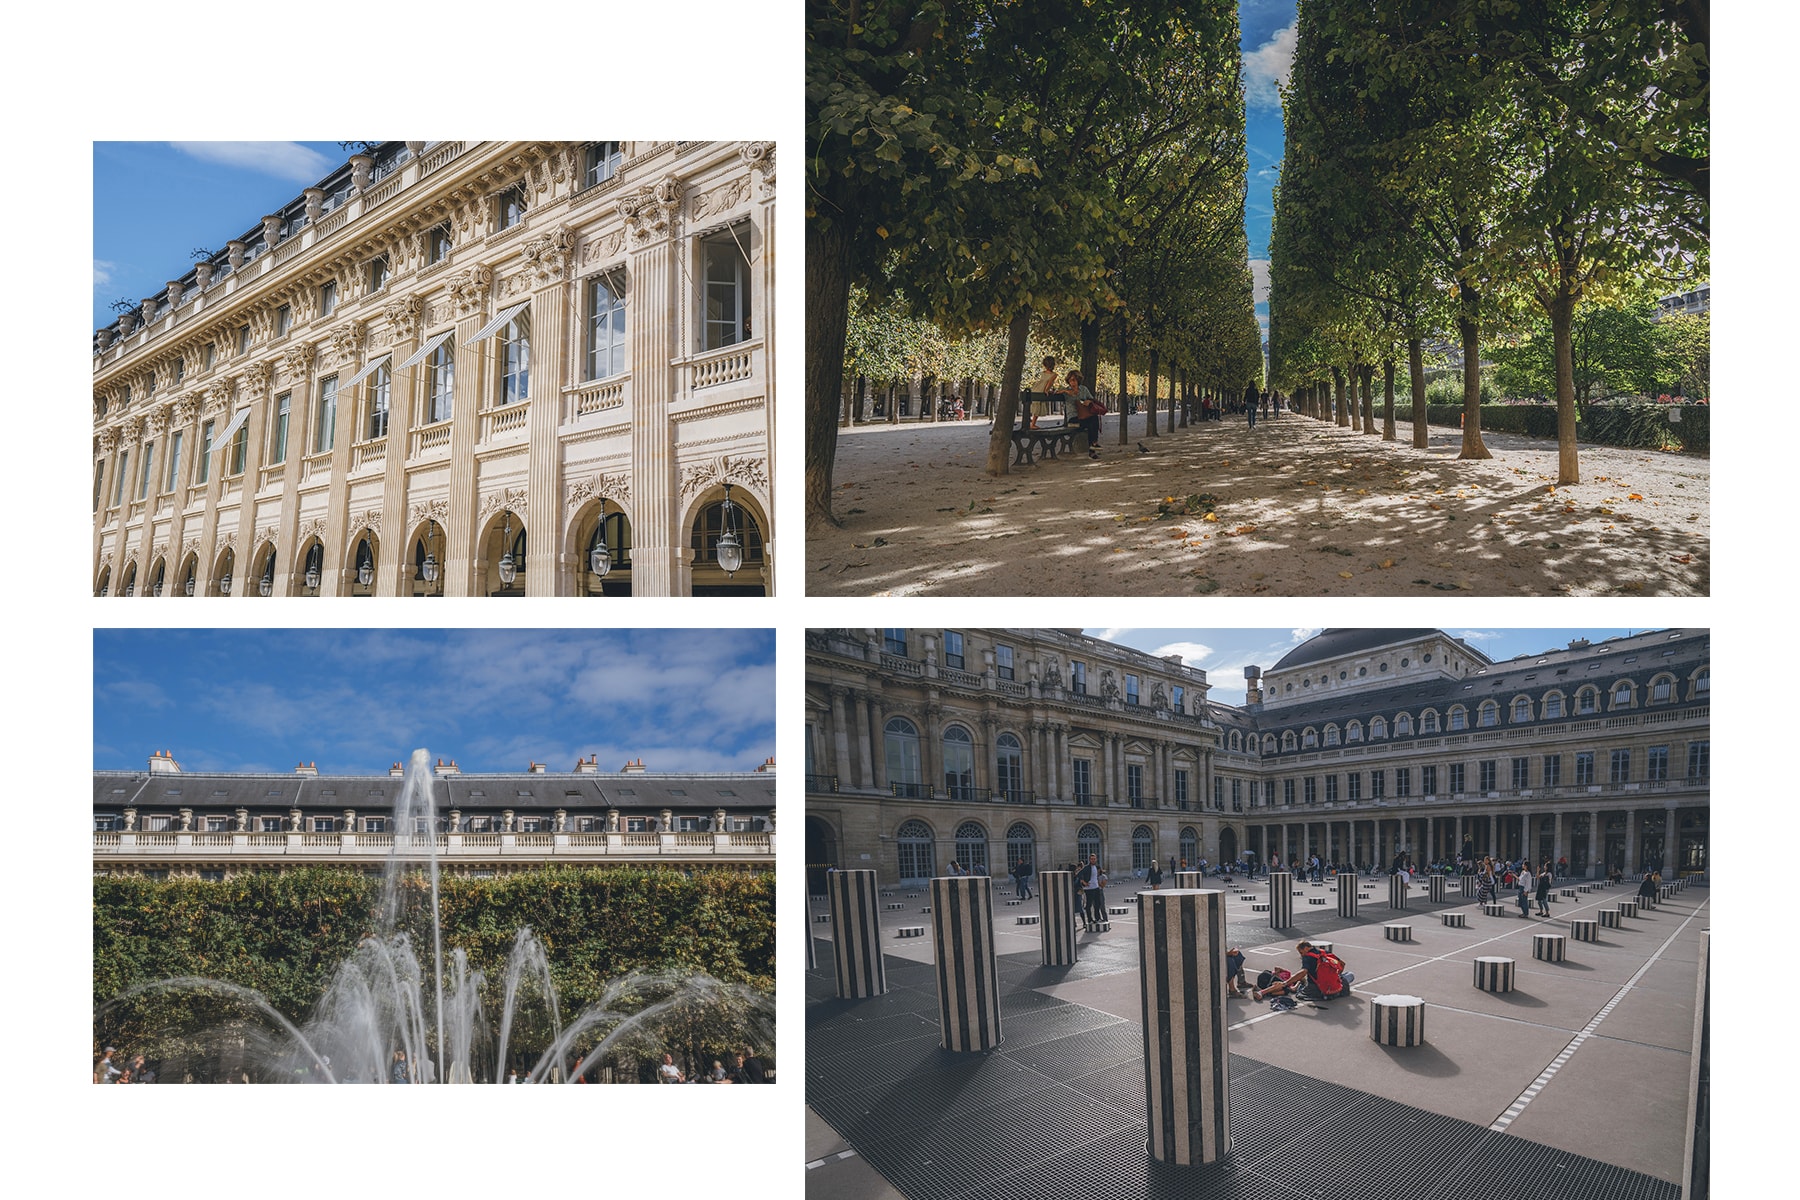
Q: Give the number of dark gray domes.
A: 1